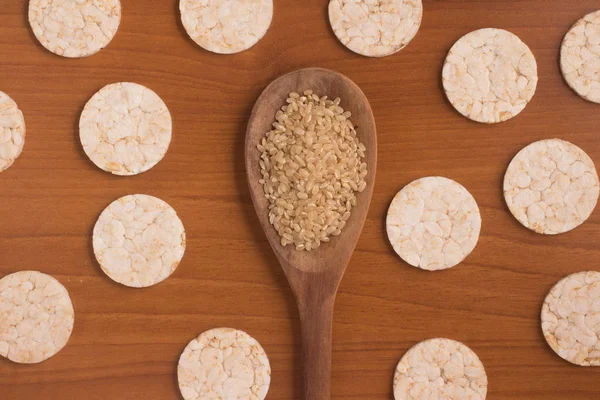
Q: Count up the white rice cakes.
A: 14